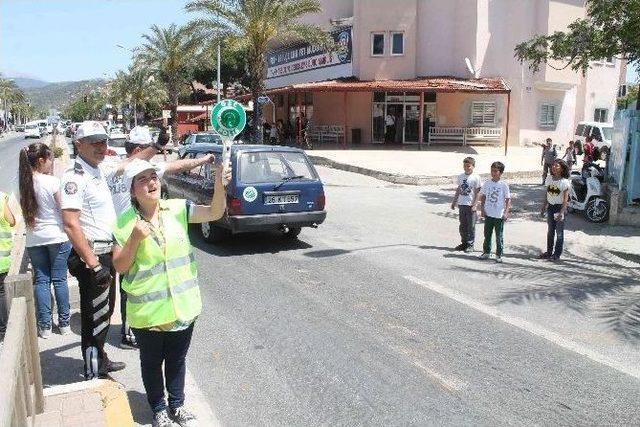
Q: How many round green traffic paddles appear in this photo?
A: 1